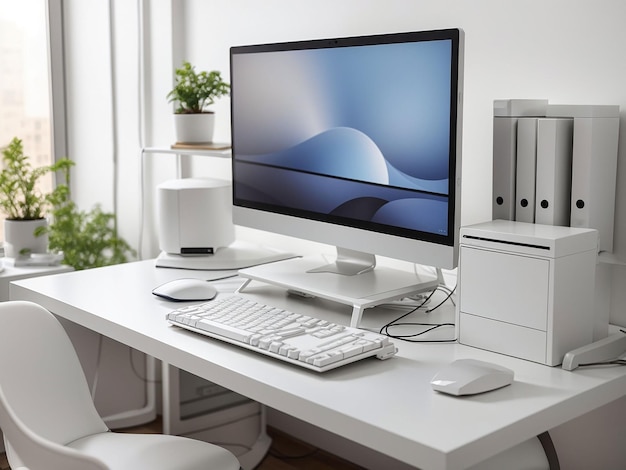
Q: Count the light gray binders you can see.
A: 4